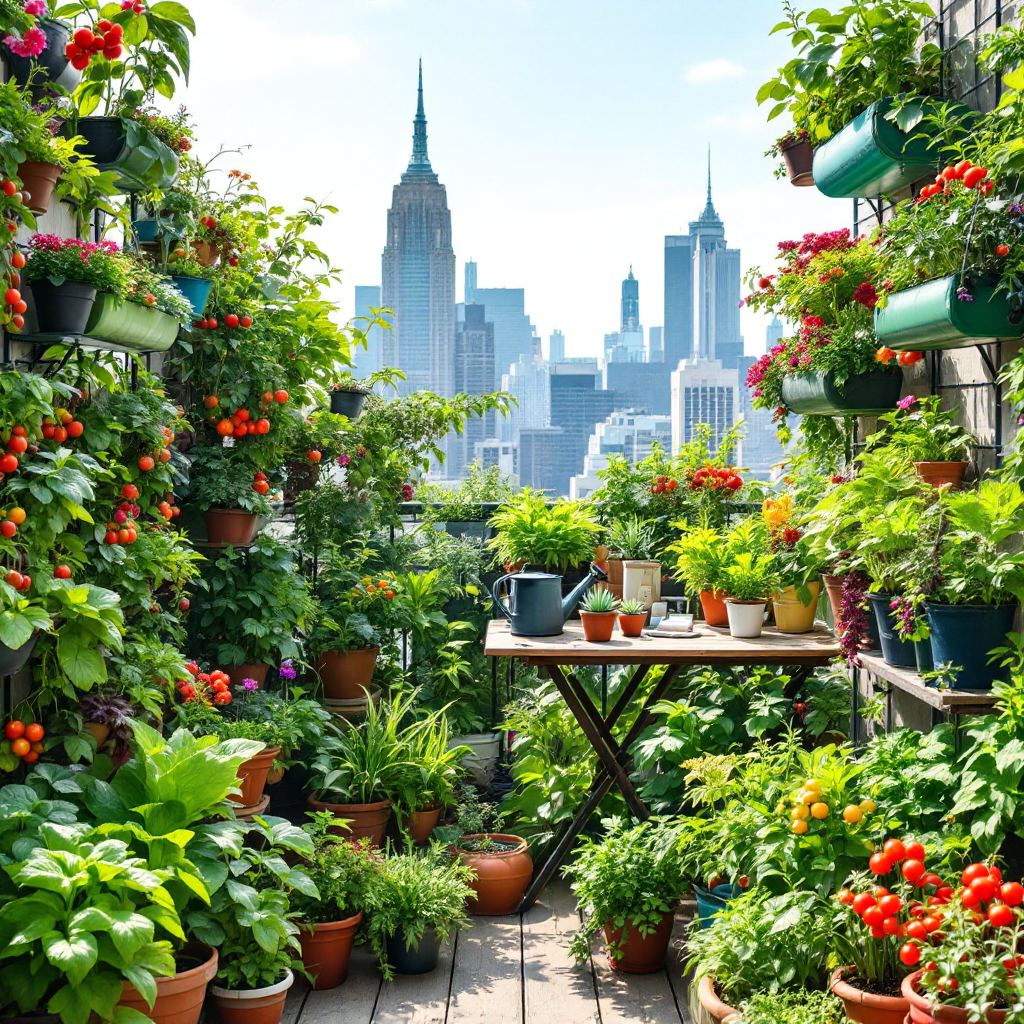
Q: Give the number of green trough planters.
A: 5